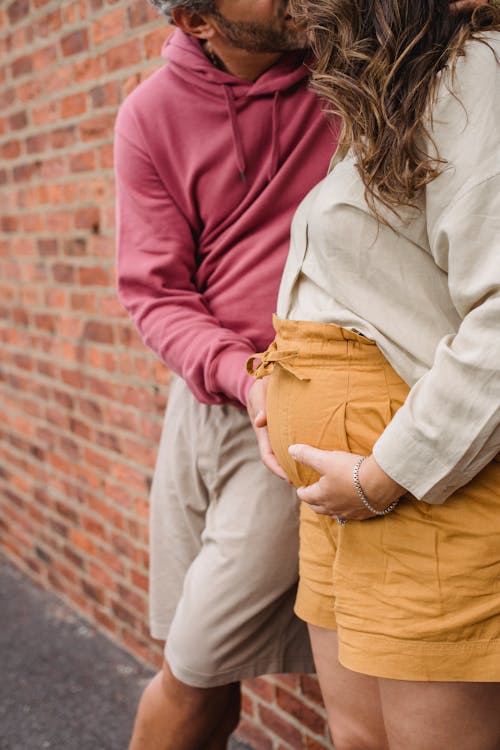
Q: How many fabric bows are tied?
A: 1